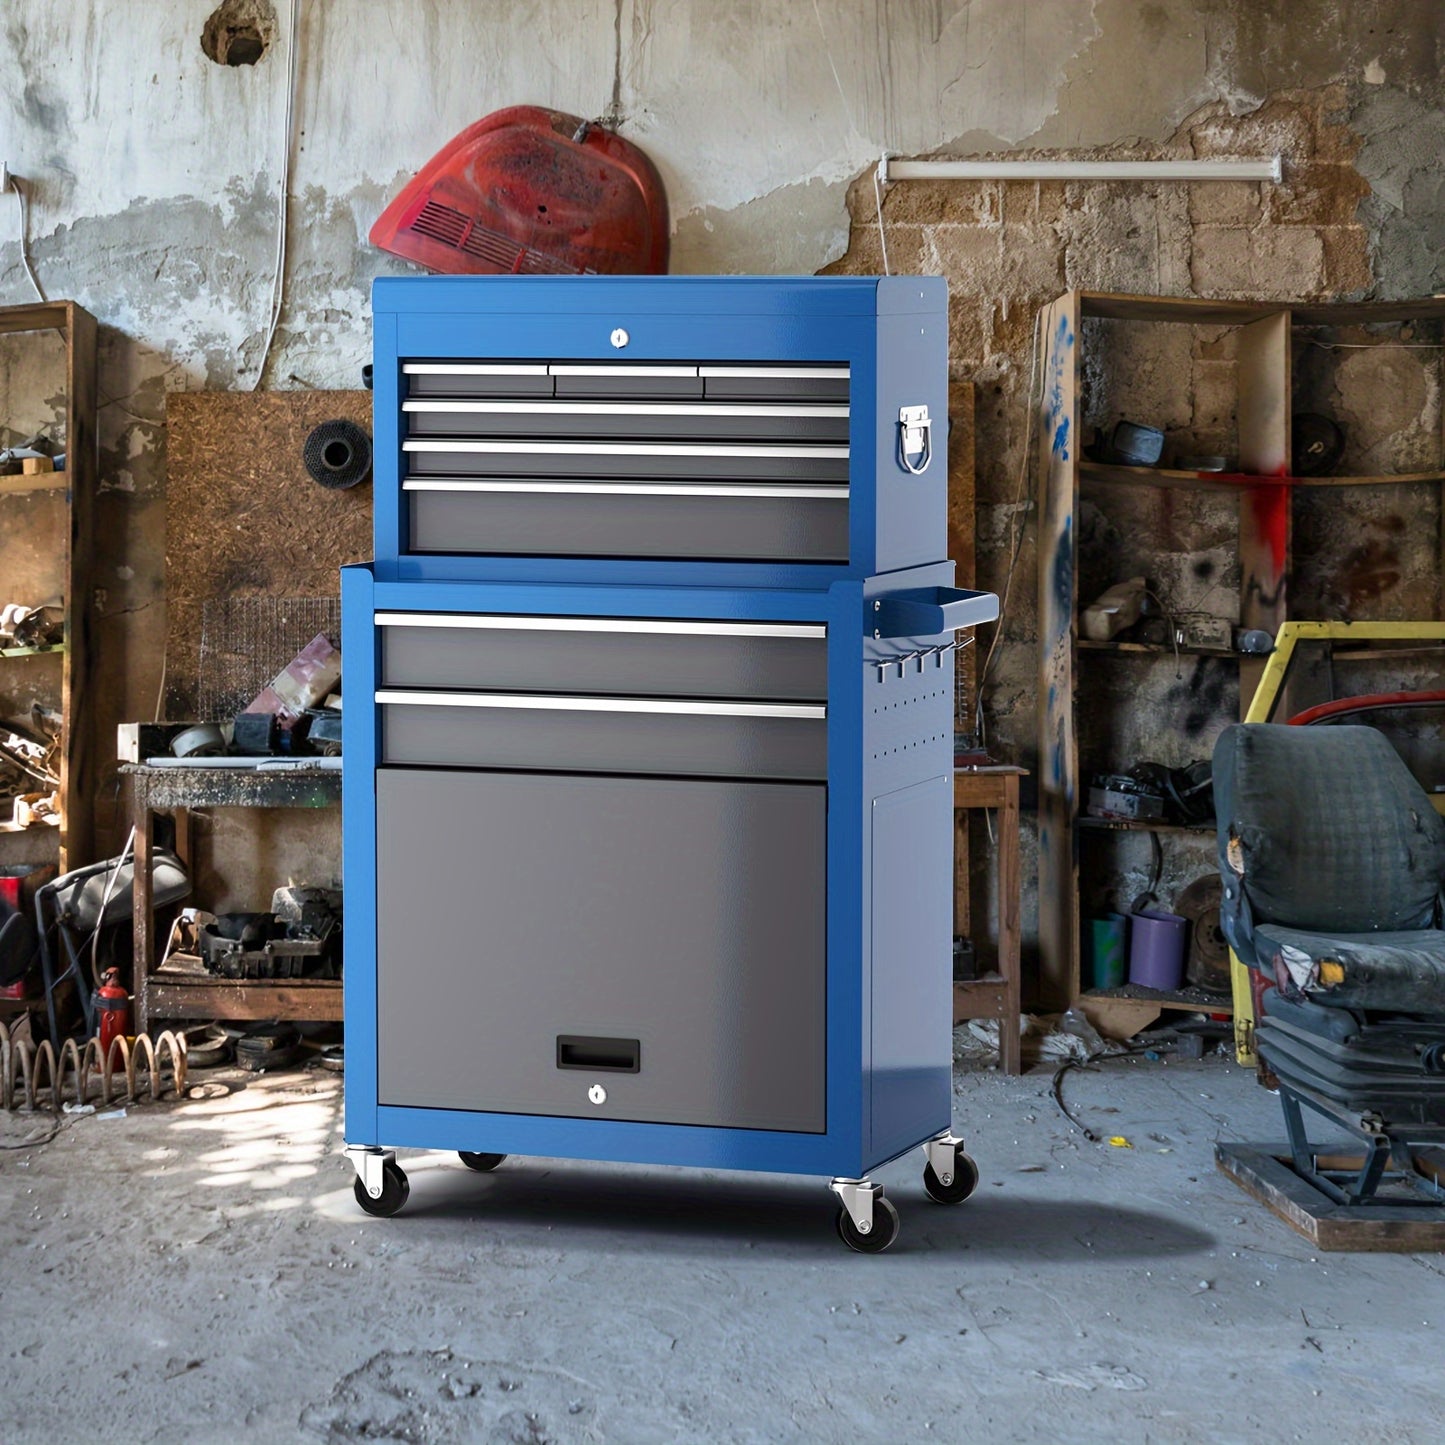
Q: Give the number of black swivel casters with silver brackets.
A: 4